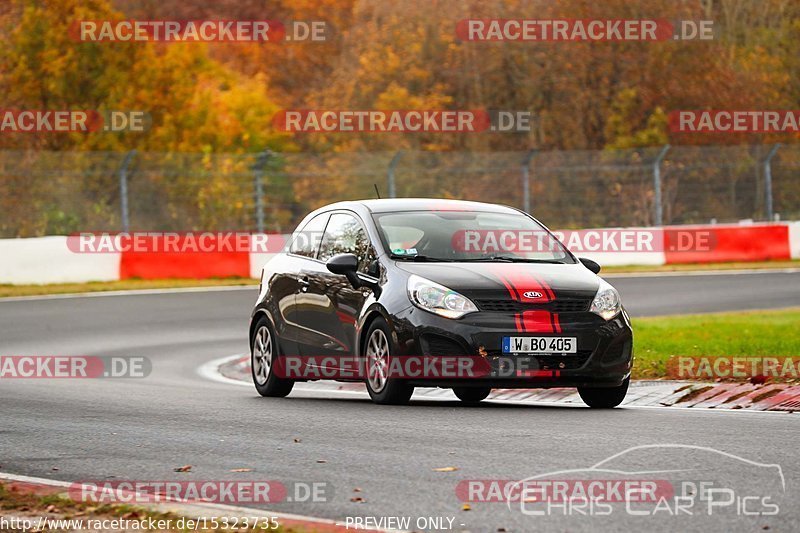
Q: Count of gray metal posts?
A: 6